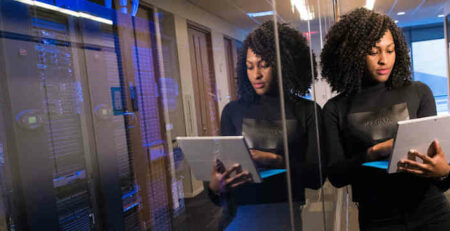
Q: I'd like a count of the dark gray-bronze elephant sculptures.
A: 0